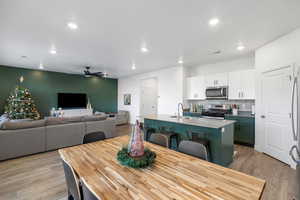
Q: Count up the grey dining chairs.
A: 5